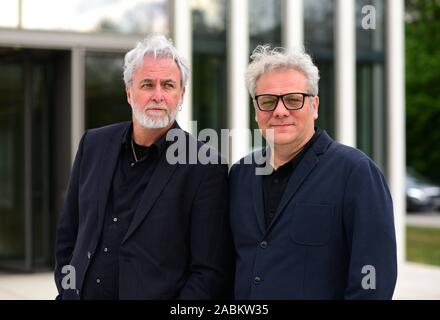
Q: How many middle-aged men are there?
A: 2